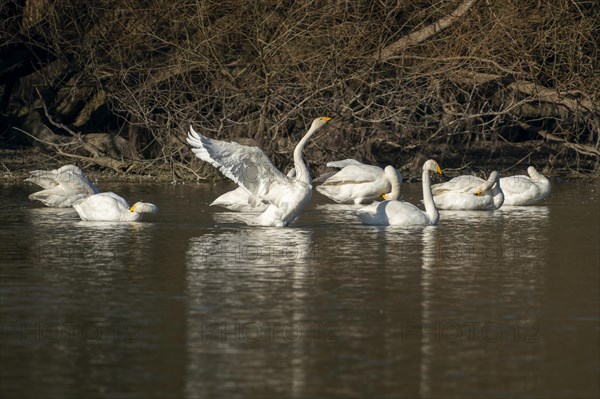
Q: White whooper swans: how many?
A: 8